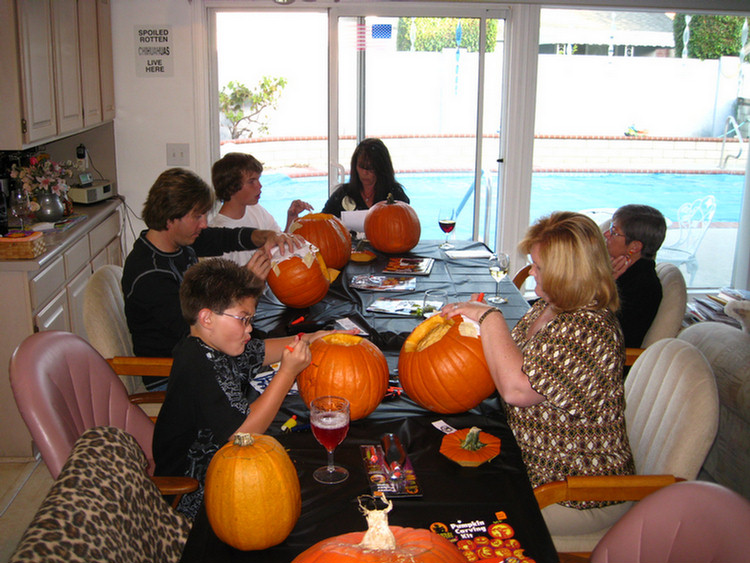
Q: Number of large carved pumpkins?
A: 4